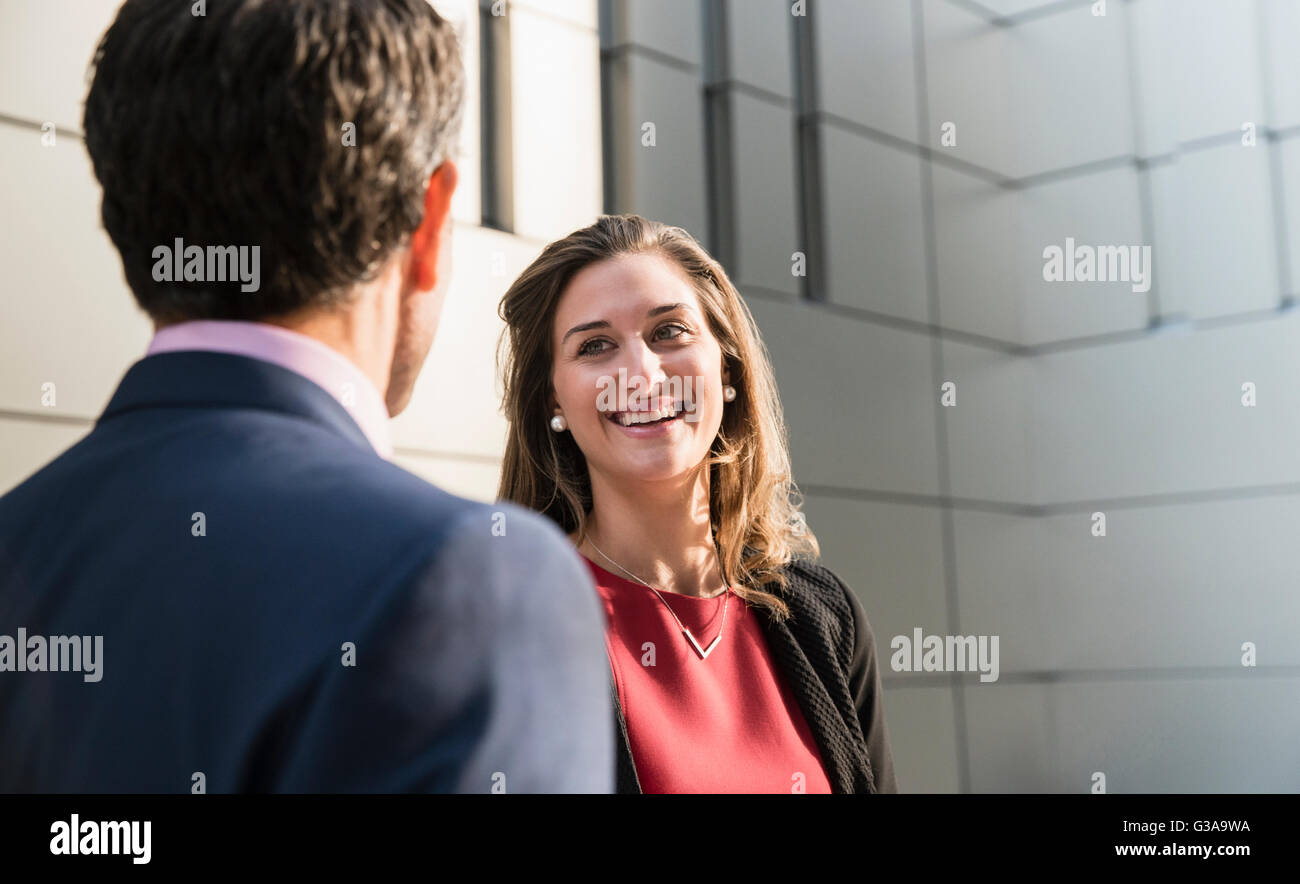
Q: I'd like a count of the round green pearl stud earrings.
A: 0